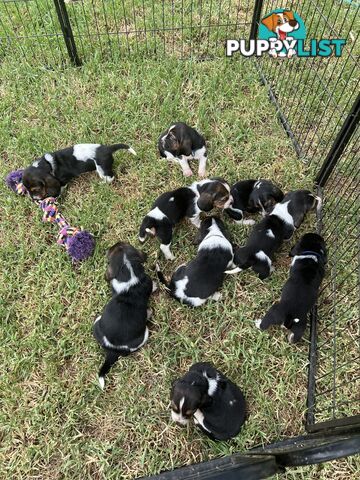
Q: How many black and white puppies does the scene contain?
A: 9